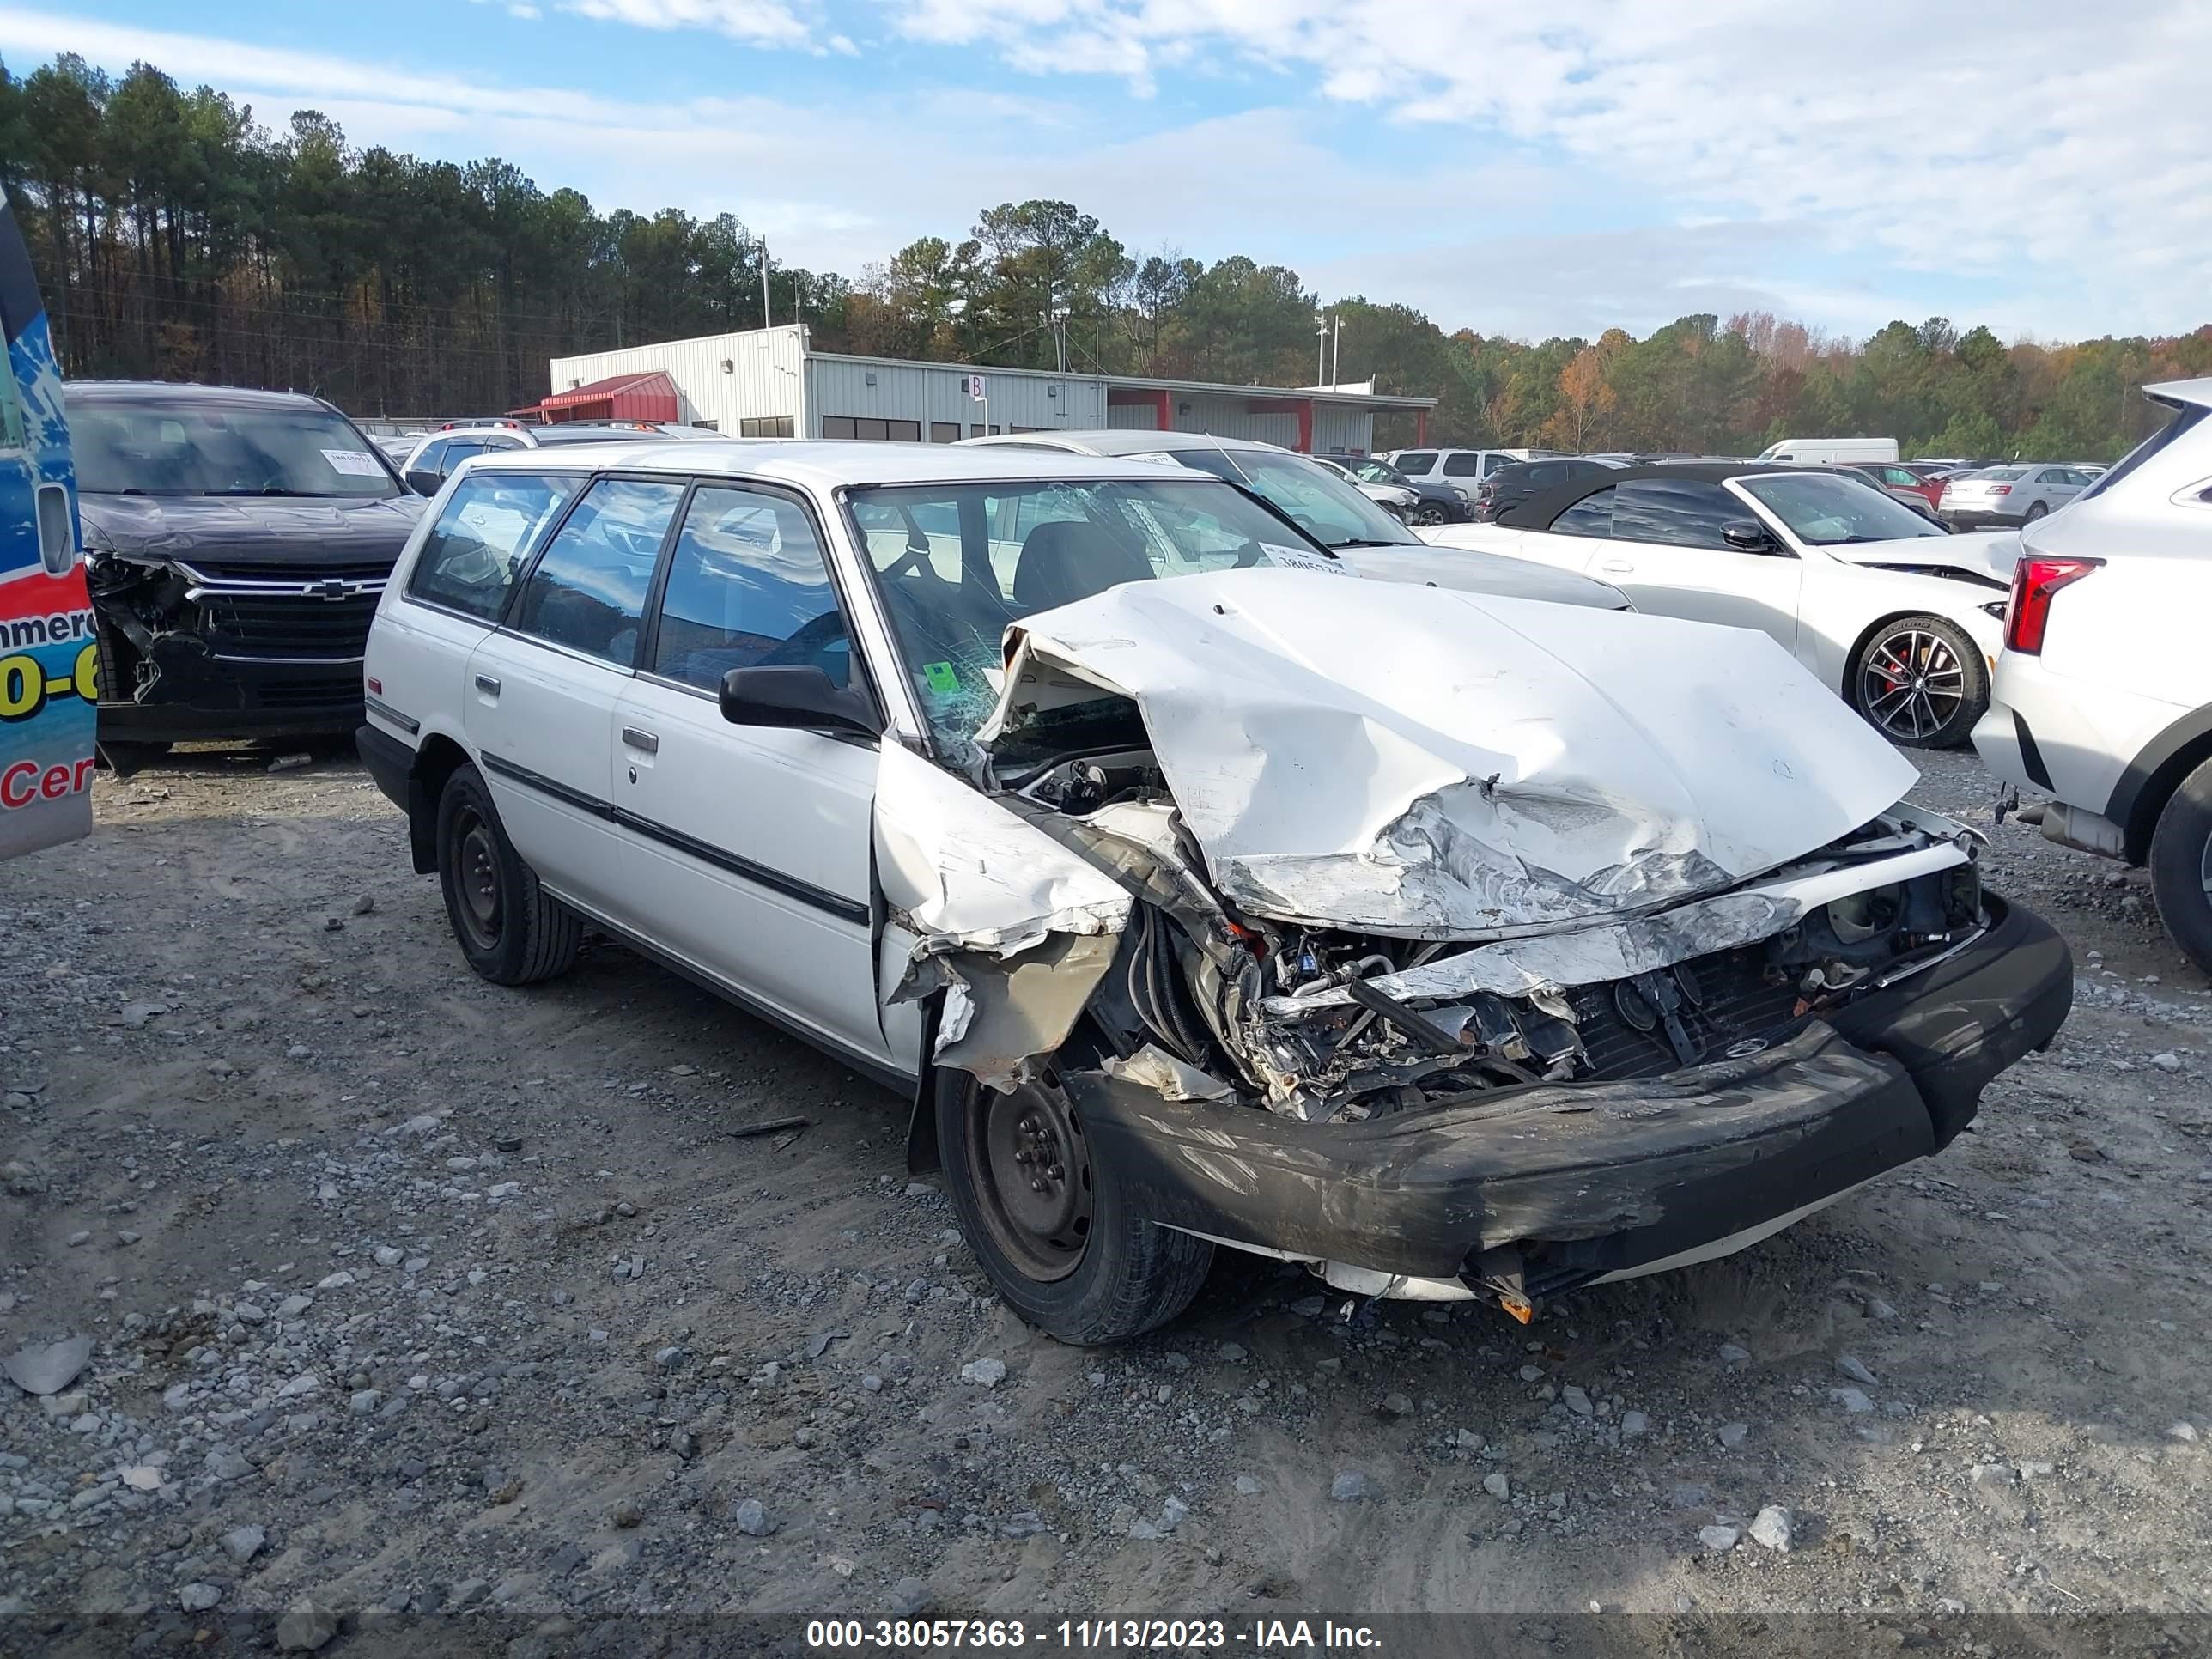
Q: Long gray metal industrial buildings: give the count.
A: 1